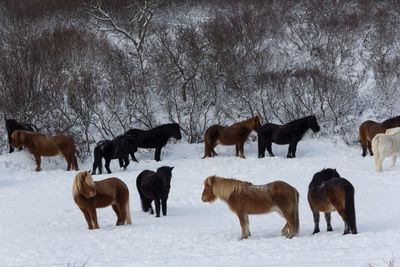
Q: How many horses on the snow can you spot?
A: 12